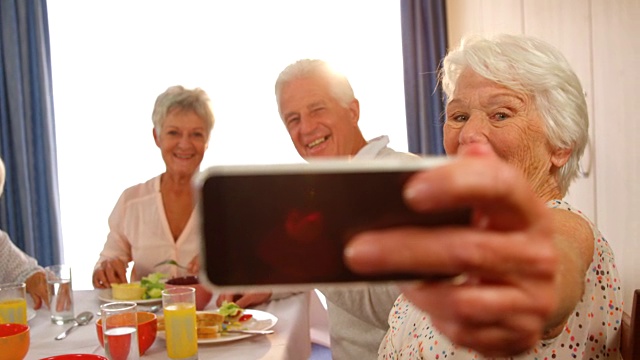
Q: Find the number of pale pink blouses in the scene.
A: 1